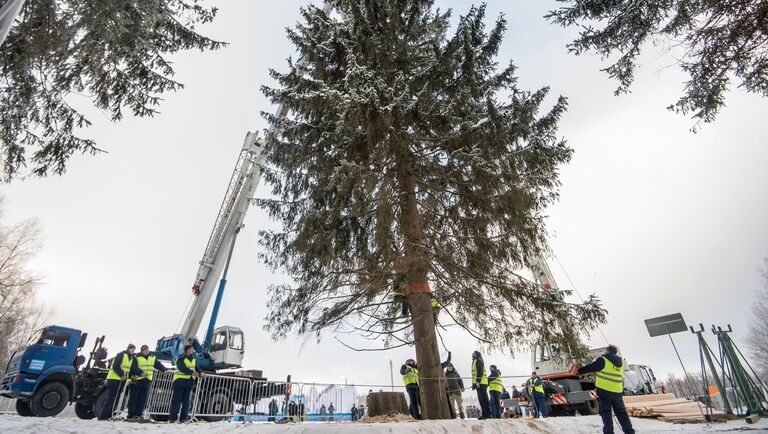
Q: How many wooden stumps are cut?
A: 1